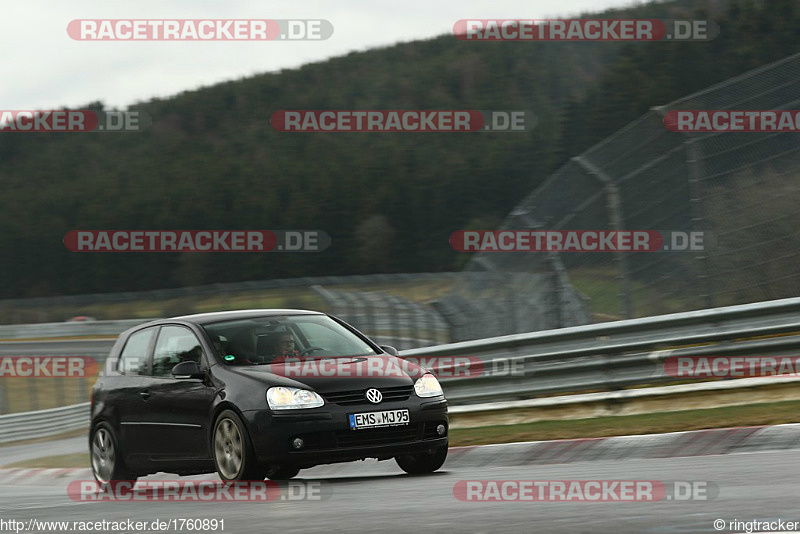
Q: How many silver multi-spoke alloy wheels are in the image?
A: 2